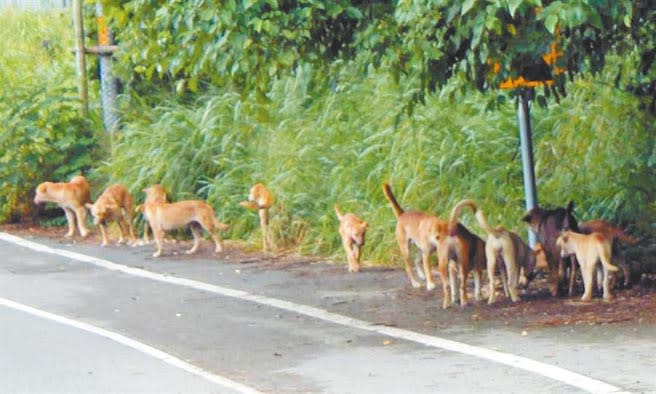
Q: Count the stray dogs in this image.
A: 12